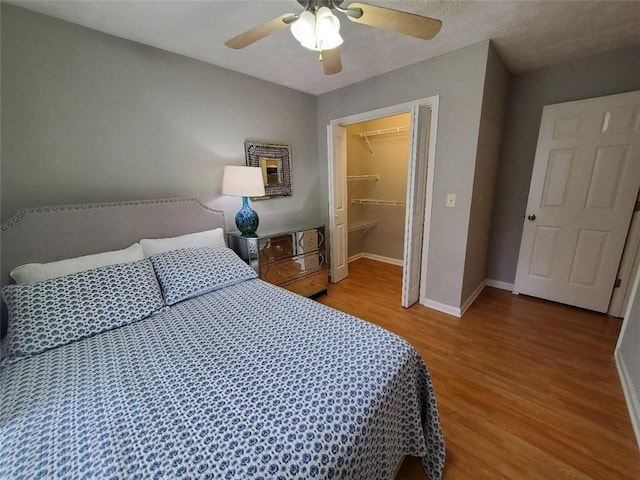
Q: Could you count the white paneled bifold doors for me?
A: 2